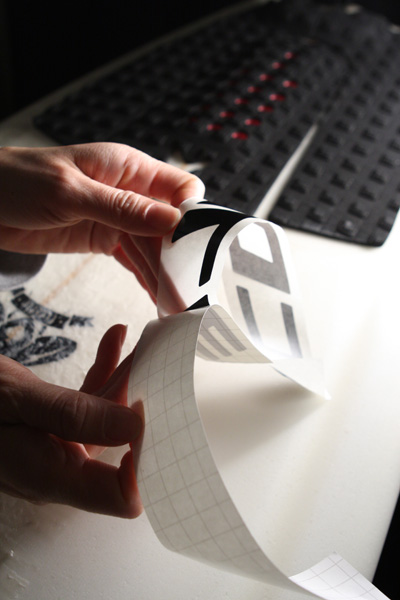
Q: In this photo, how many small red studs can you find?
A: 12